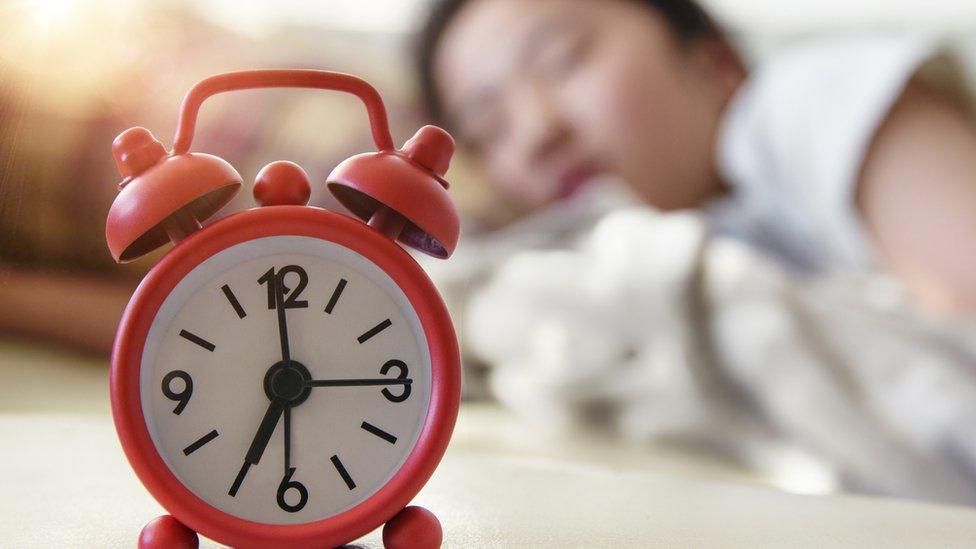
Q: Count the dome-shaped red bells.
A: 2